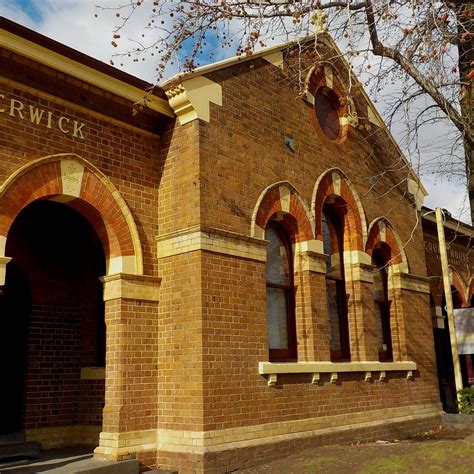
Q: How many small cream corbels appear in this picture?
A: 6